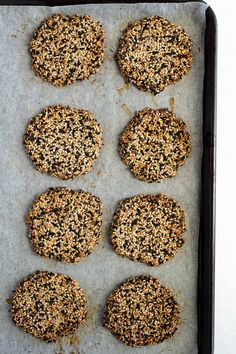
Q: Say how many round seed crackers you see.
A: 8